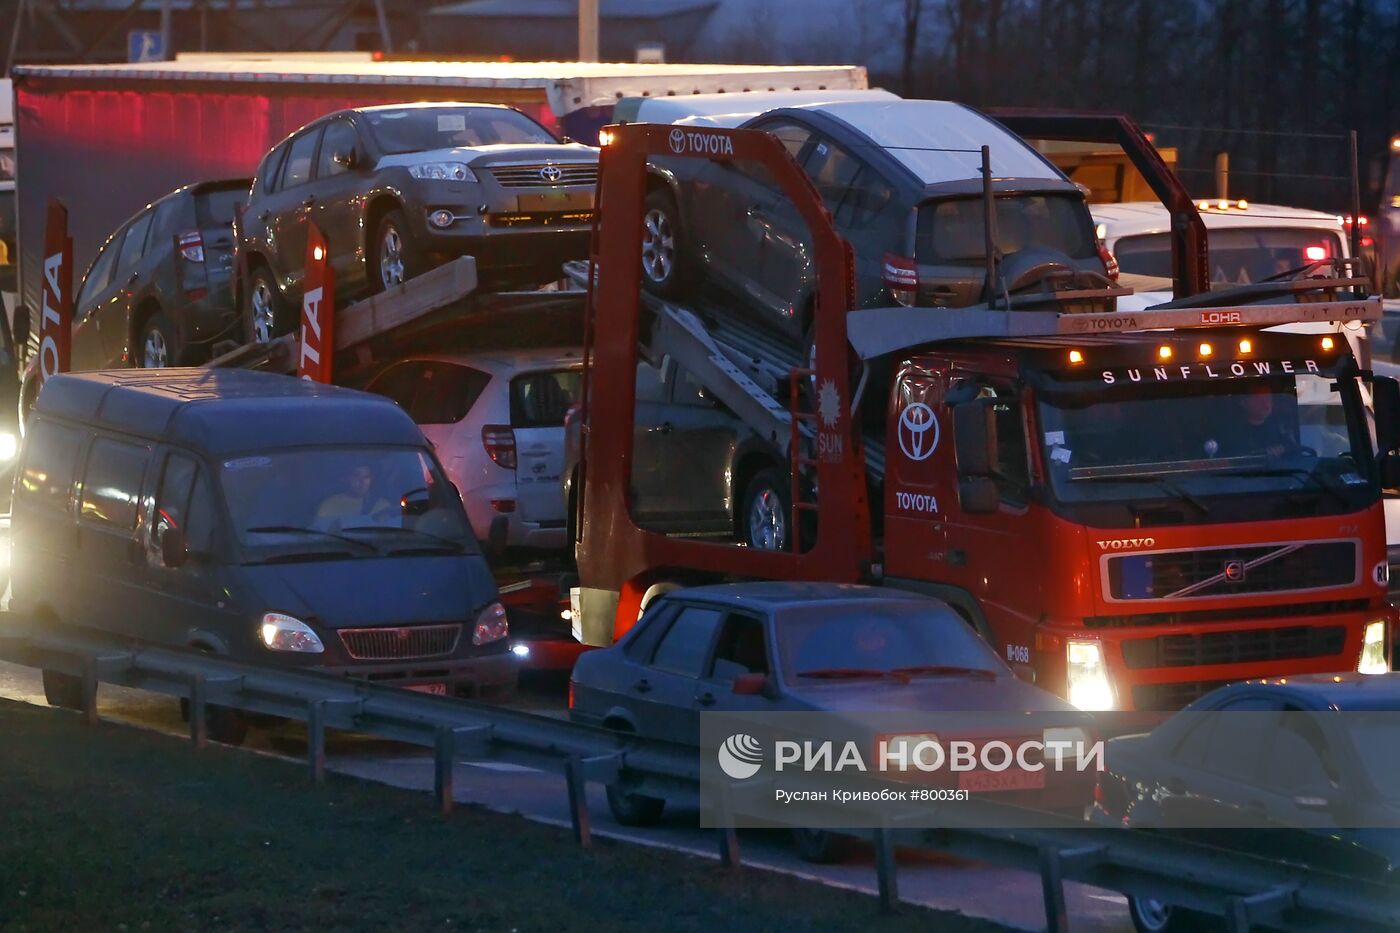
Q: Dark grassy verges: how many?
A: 1